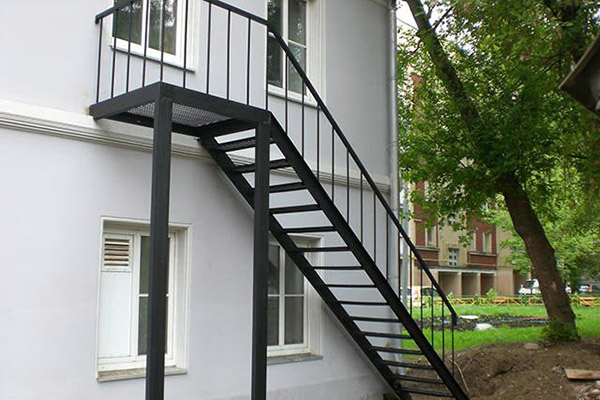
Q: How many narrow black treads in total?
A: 15